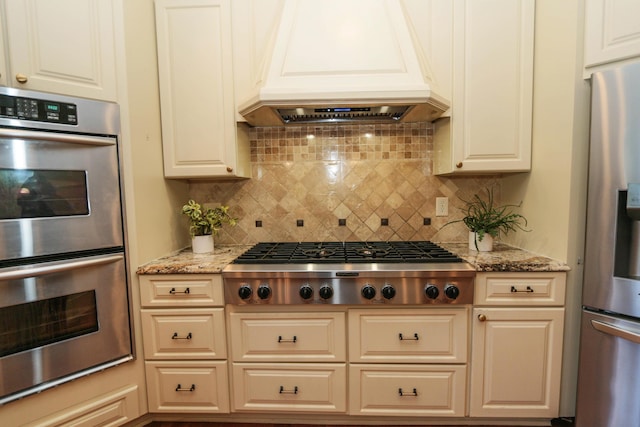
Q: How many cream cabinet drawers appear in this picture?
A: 8